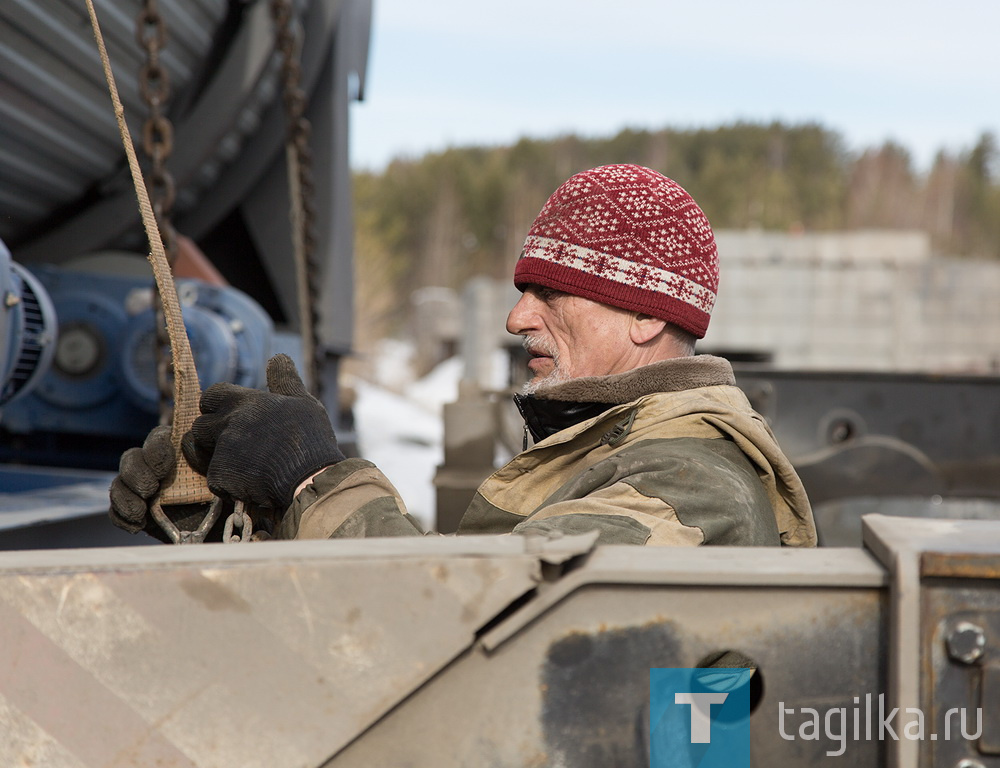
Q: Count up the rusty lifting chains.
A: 2